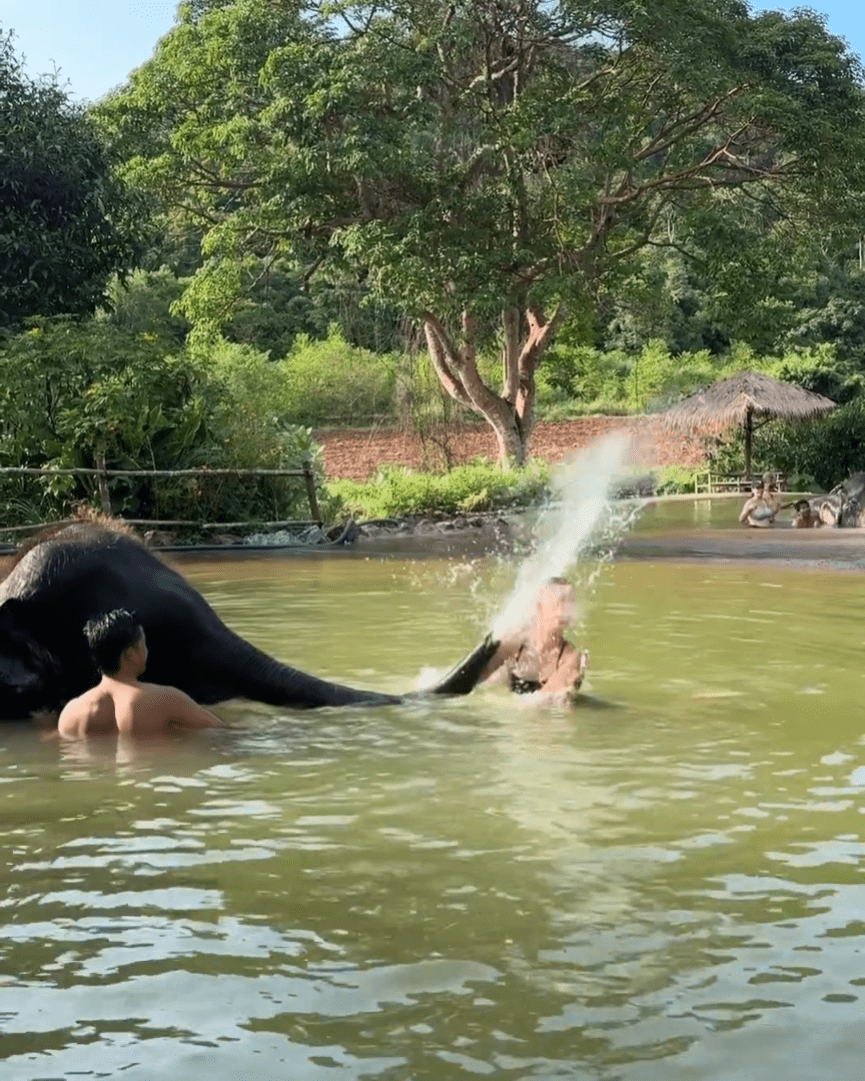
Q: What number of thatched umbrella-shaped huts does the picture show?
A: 1